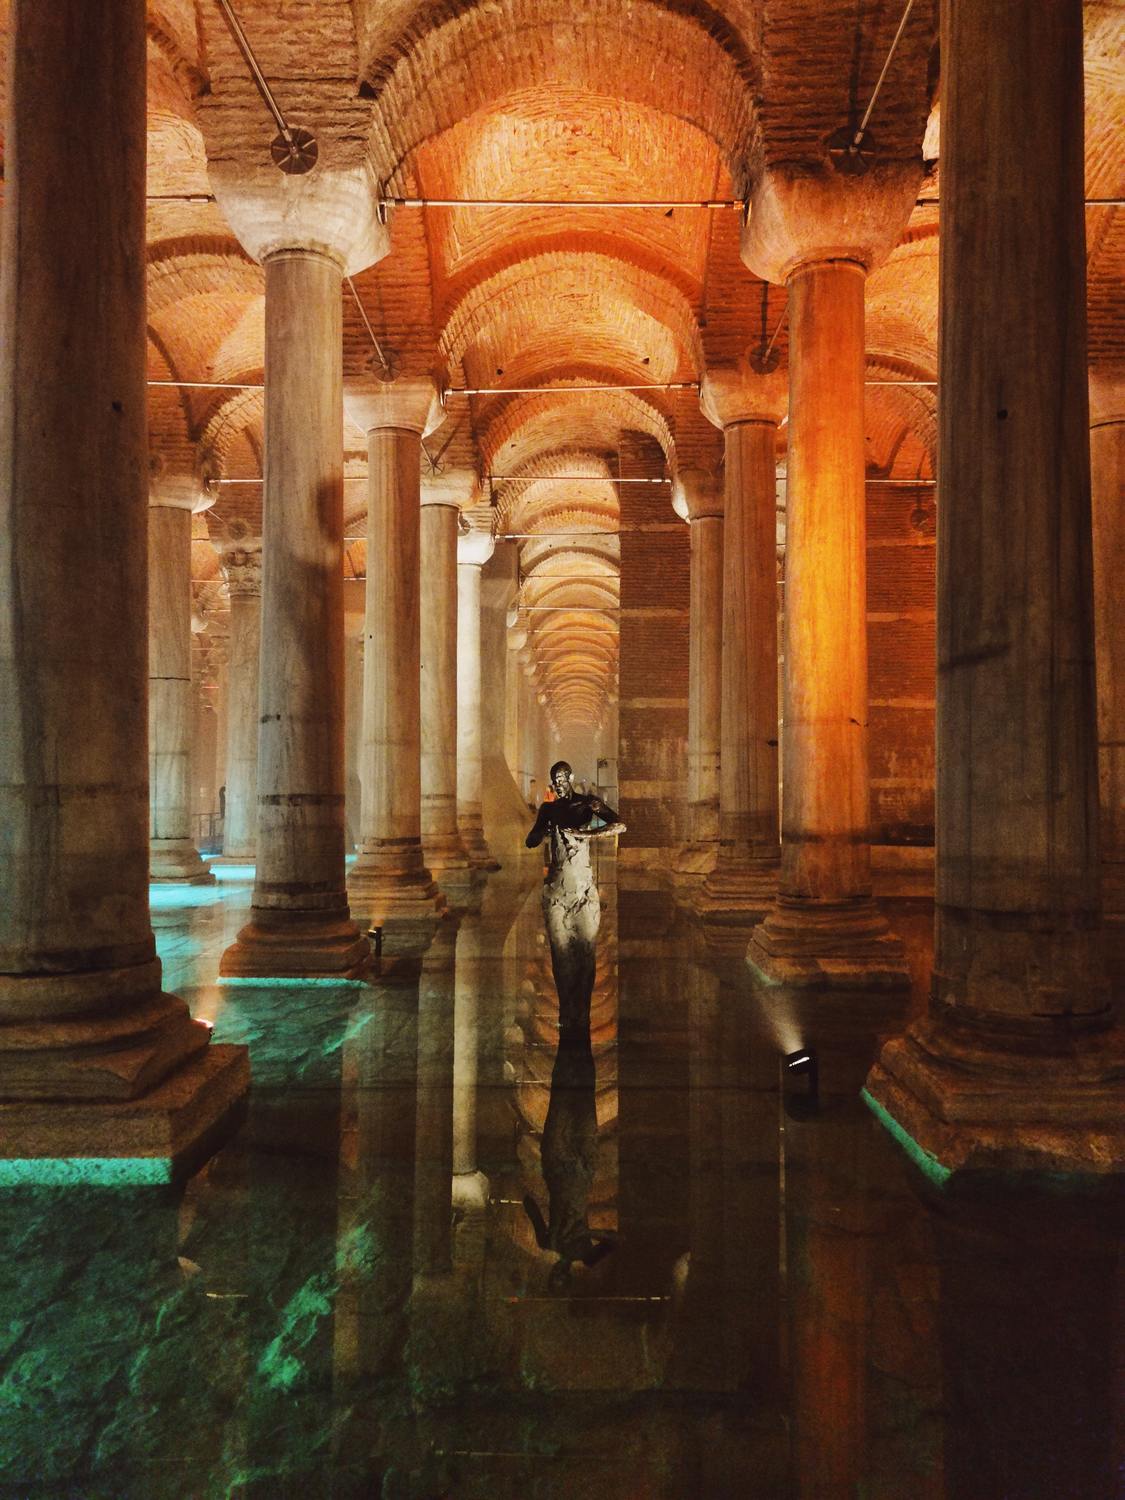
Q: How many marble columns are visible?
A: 12